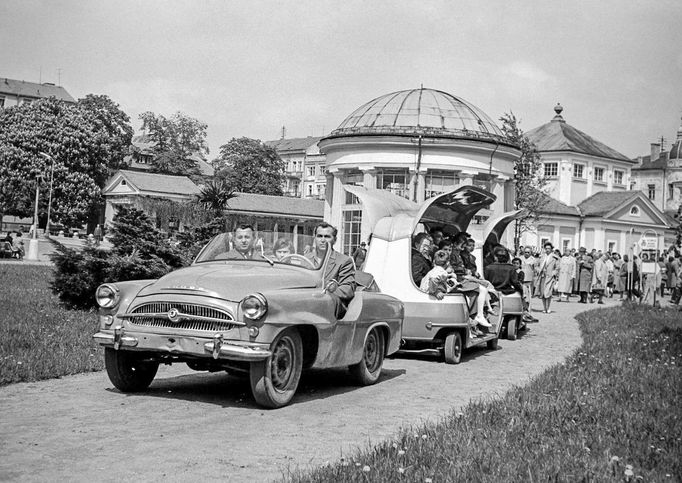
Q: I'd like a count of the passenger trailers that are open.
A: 2